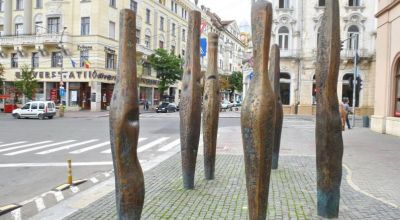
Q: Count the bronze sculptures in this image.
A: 6